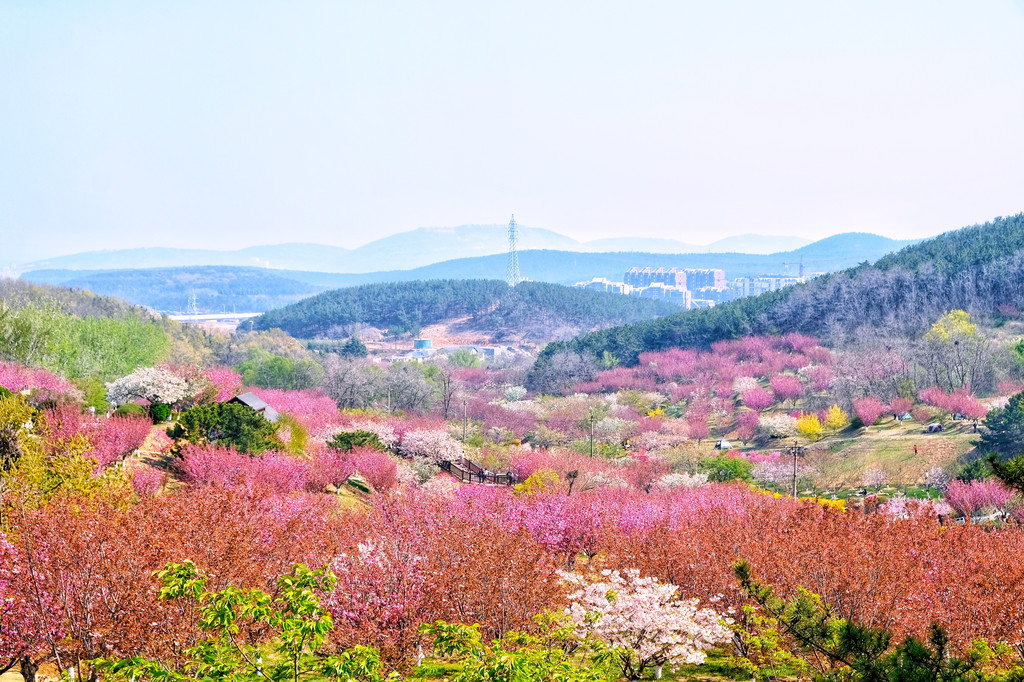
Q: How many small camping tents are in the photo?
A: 4